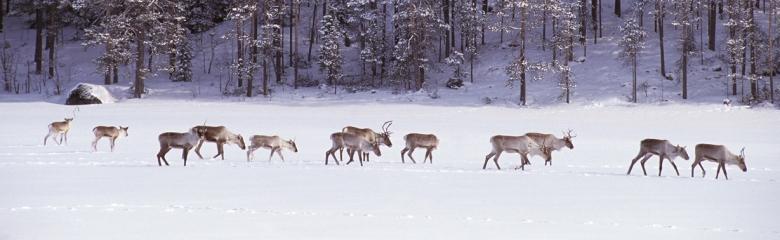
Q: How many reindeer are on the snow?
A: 12